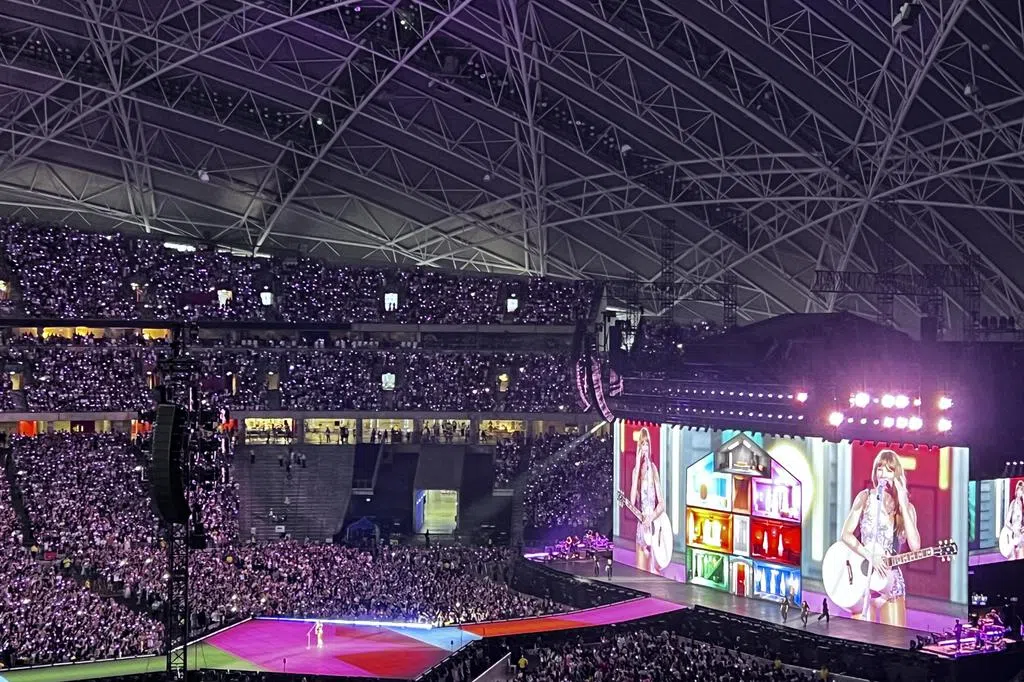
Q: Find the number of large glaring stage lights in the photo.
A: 10